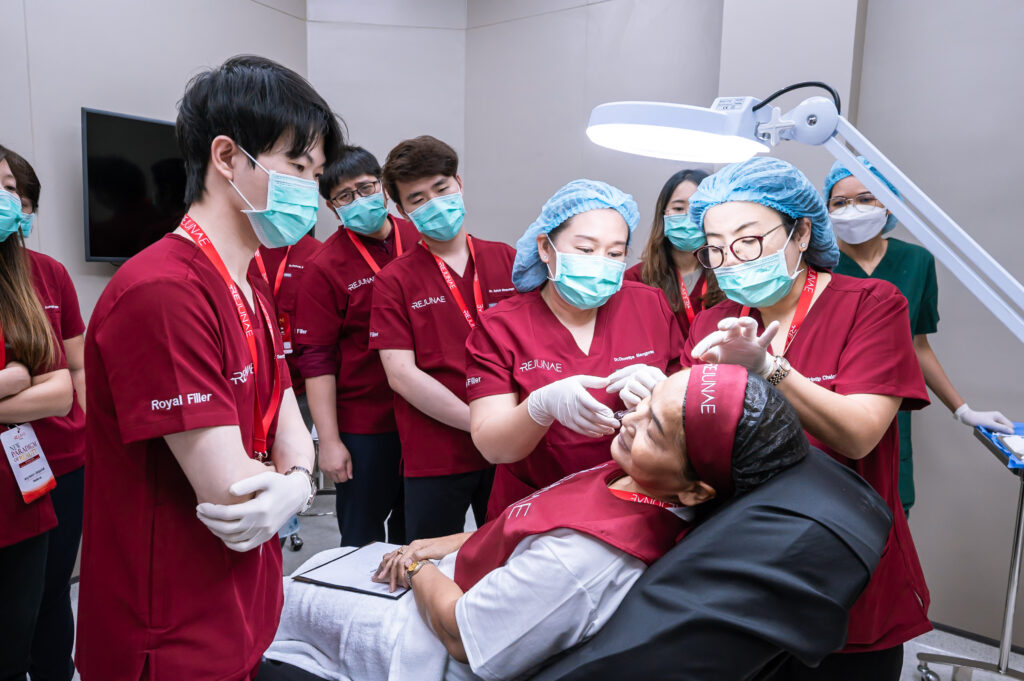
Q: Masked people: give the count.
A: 9